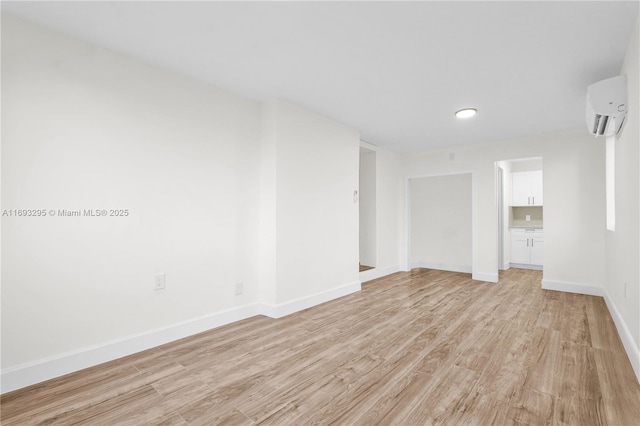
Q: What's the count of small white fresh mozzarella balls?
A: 0